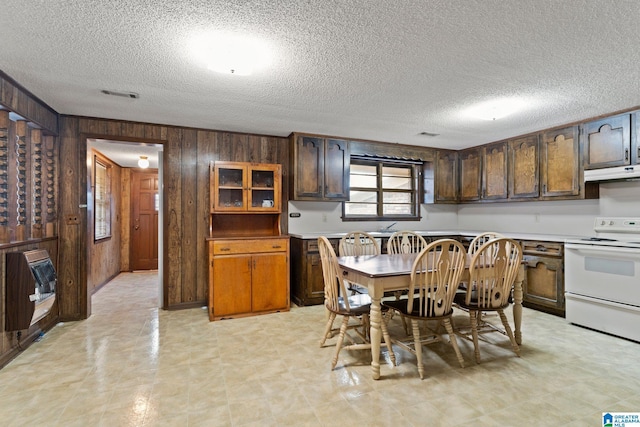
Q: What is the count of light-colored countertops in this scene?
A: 1